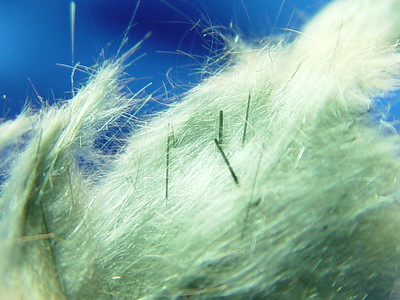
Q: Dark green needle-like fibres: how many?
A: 4